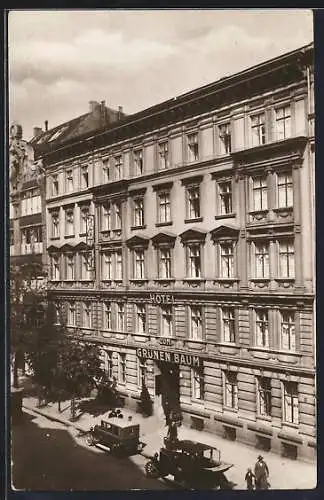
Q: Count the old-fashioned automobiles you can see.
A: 2